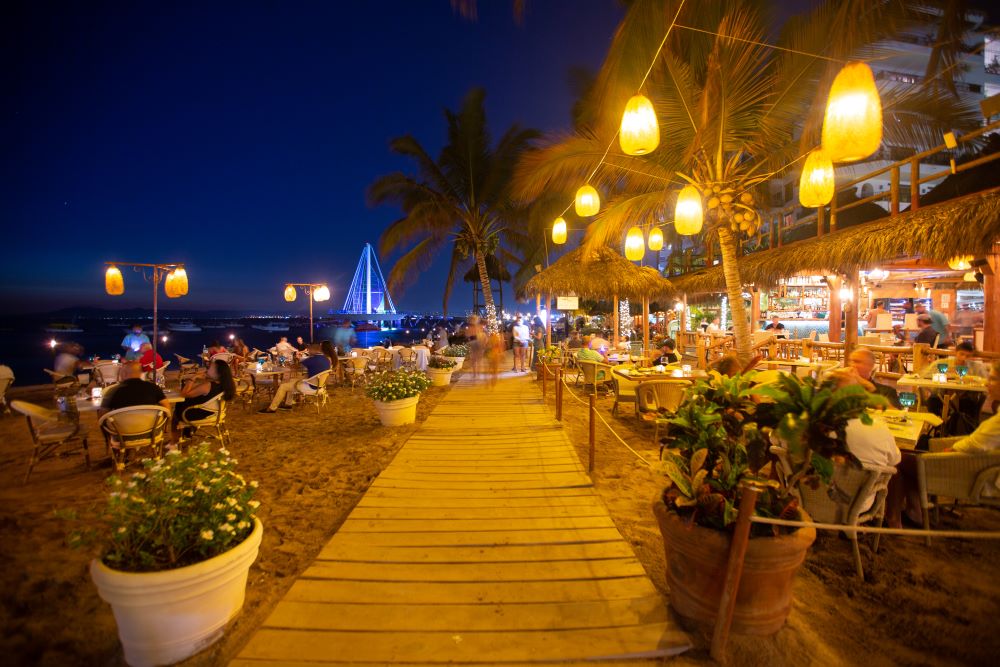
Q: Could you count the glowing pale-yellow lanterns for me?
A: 14